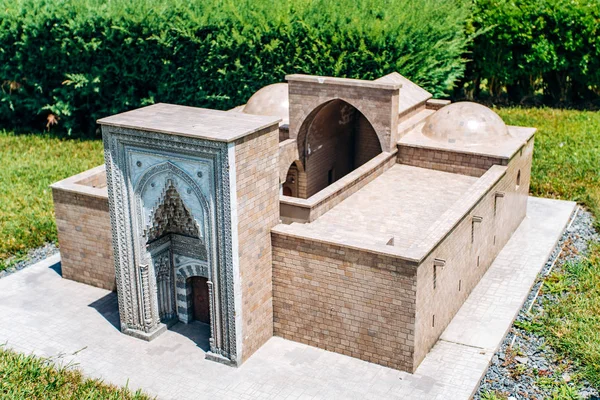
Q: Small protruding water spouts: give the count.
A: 3